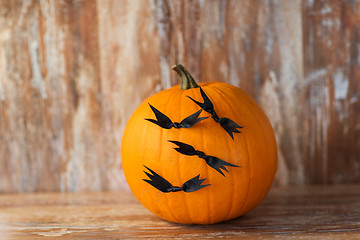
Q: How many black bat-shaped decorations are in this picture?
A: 4